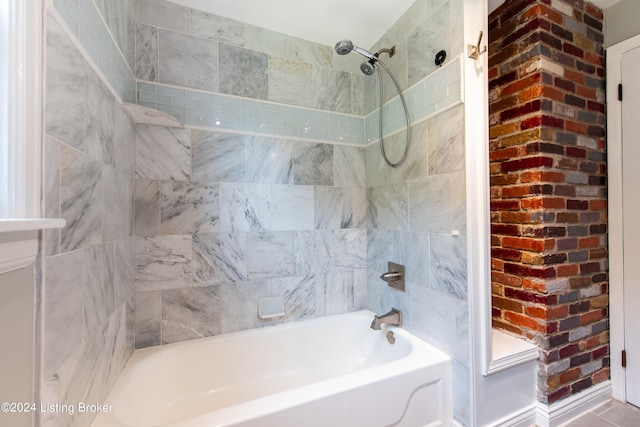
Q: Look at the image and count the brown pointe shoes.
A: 0